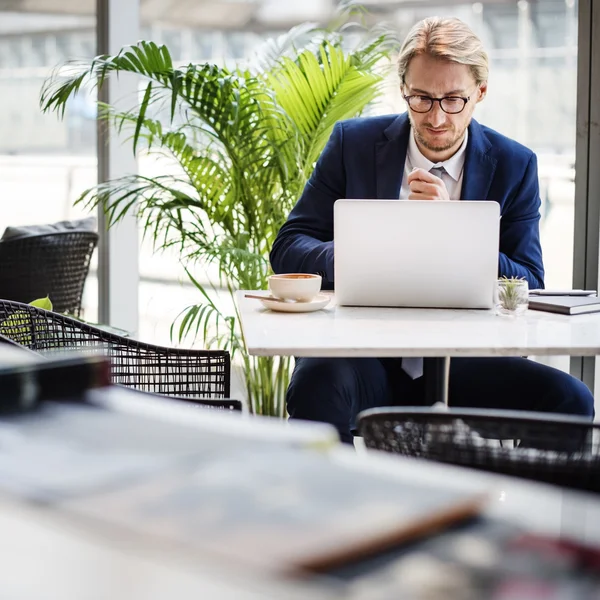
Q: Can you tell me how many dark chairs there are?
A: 3